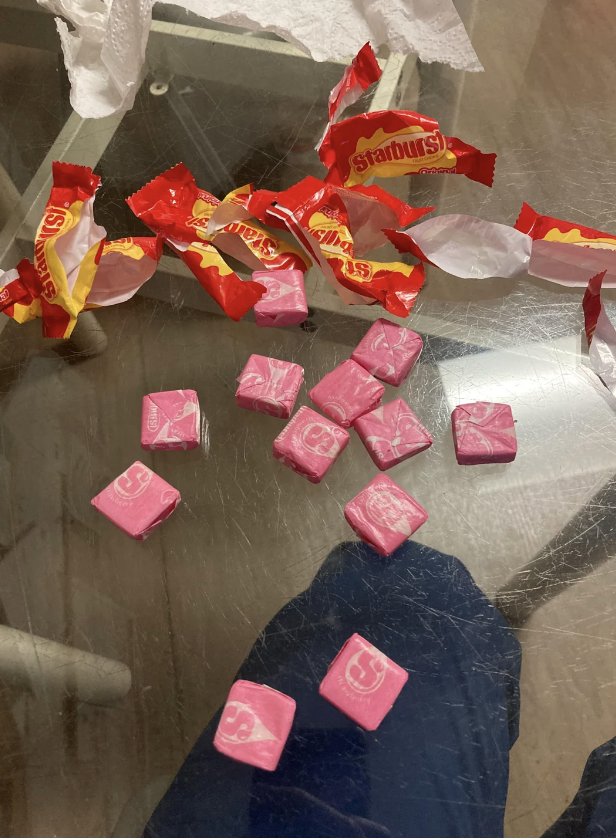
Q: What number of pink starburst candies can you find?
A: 12